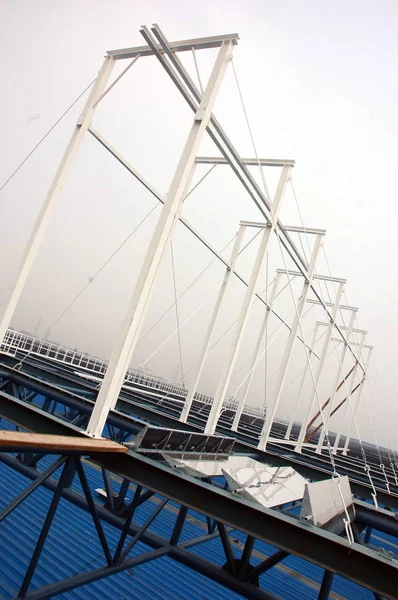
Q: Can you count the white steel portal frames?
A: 7